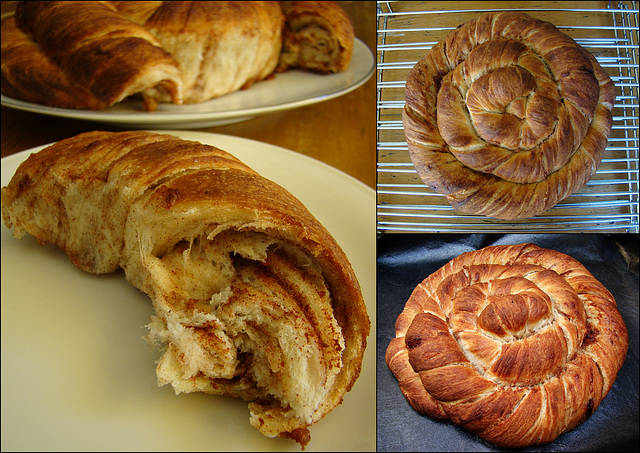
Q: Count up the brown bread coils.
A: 2